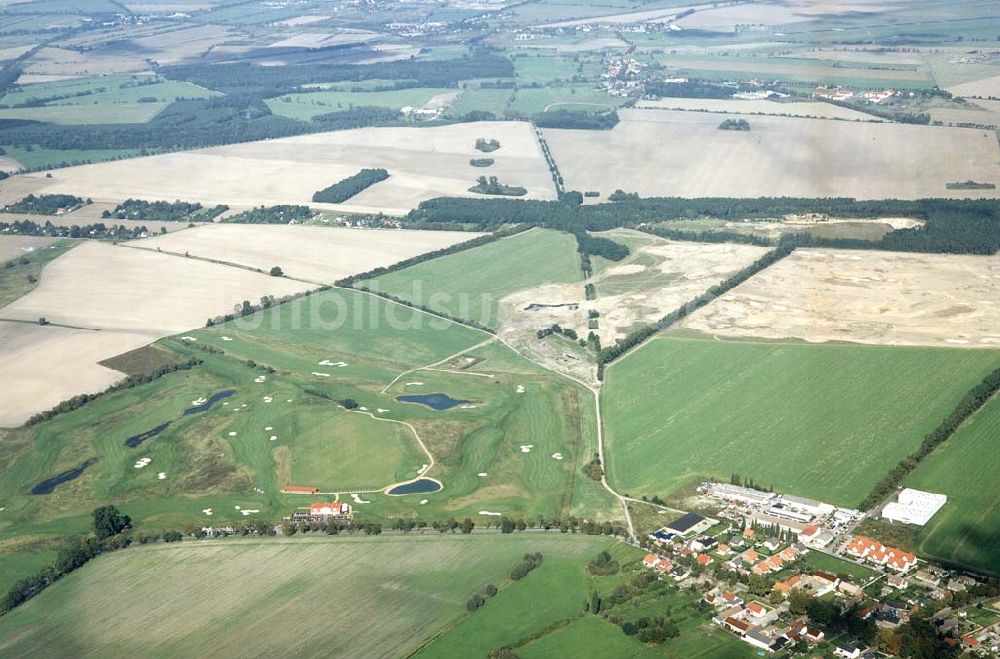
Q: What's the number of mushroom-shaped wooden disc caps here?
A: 0